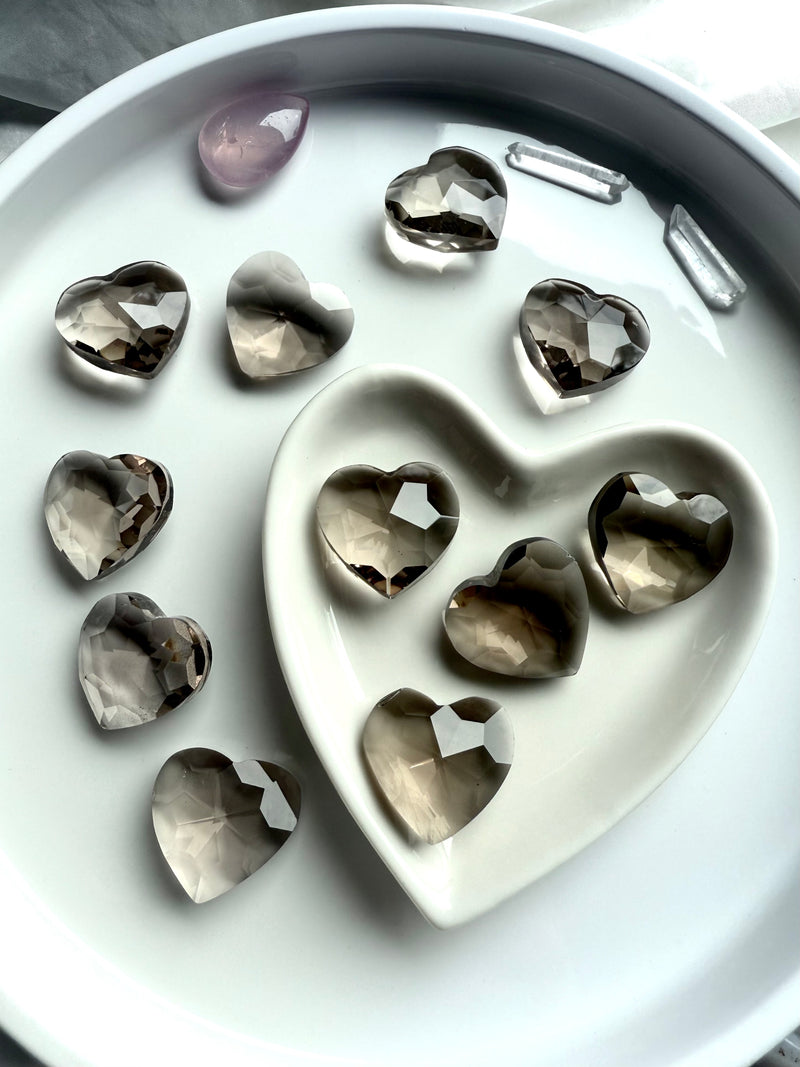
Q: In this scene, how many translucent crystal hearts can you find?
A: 11